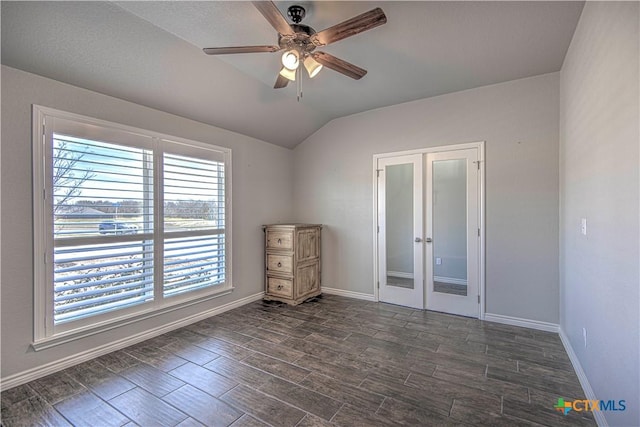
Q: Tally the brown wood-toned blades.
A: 5